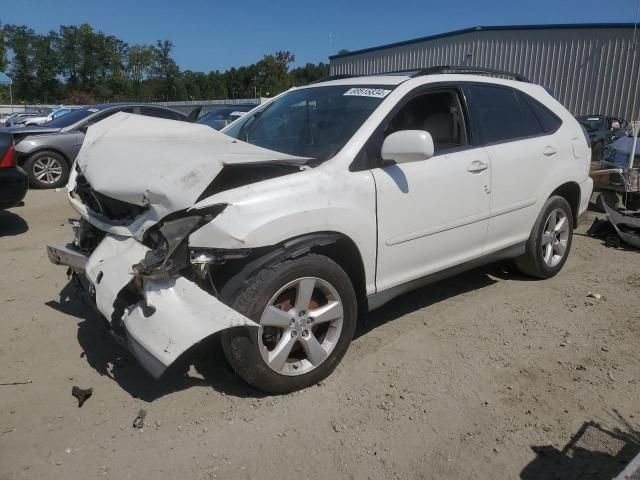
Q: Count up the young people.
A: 0